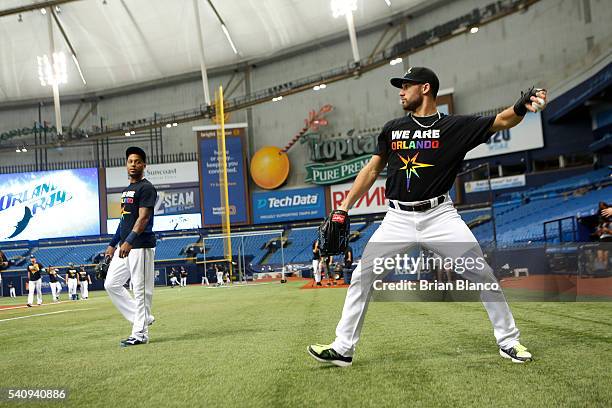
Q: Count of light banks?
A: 2